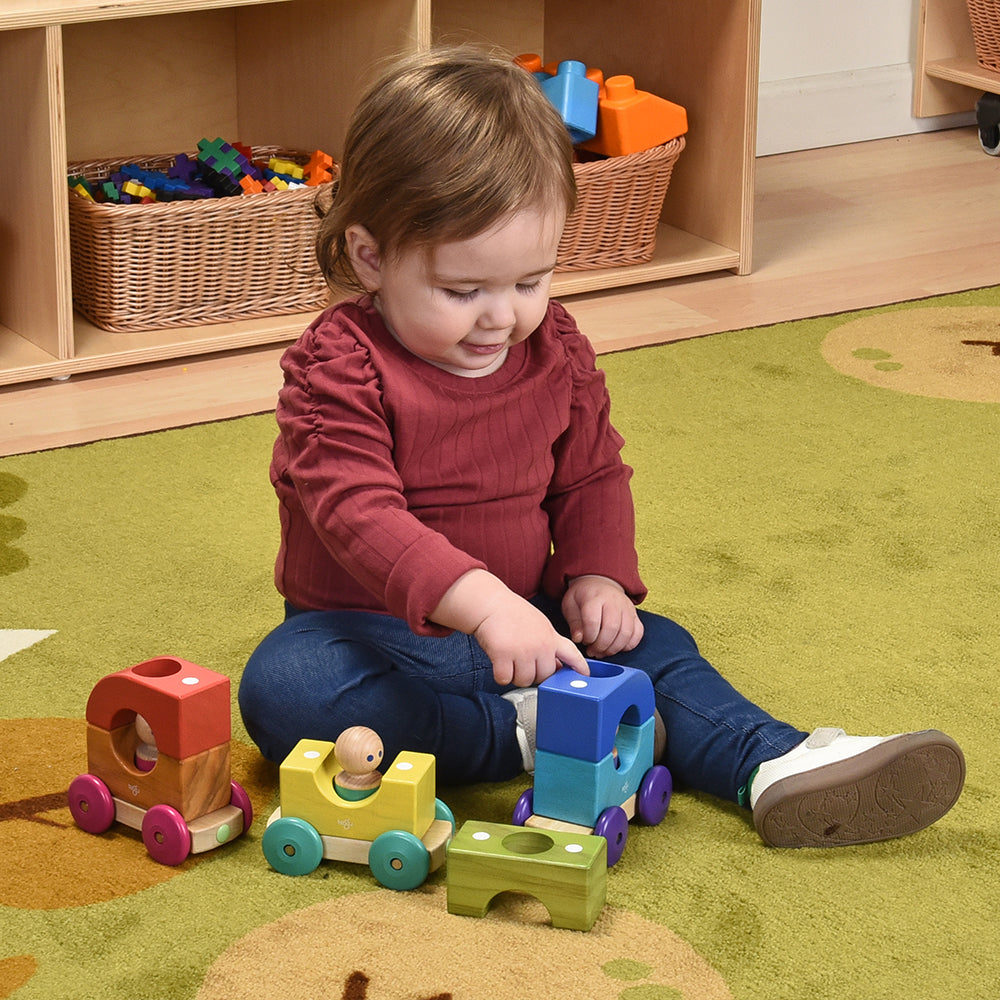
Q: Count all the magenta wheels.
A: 3